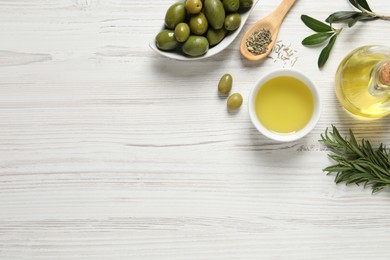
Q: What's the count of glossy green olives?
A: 13